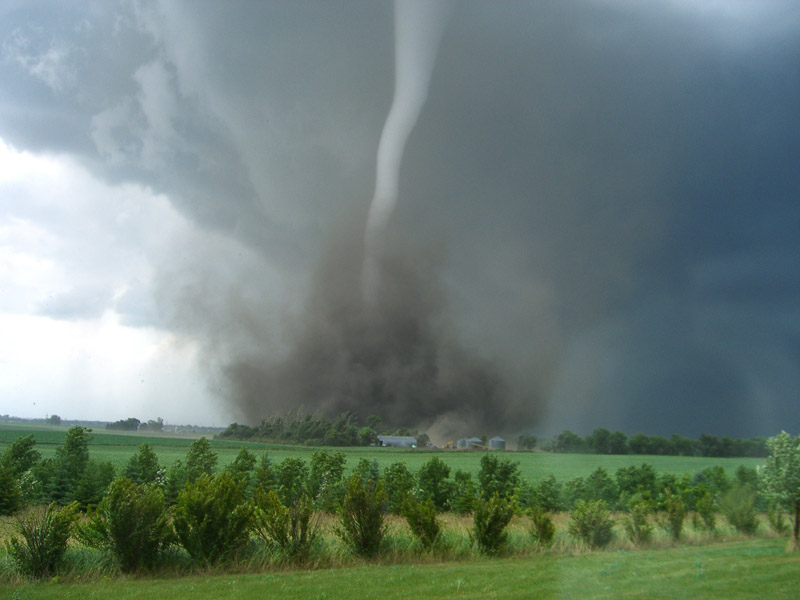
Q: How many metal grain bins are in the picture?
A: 3